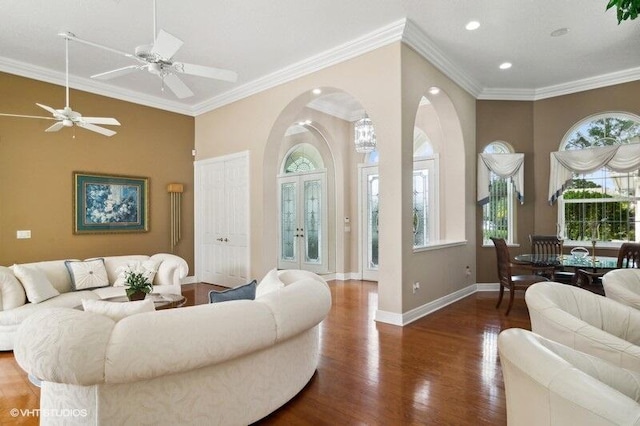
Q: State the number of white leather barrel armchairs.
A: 3